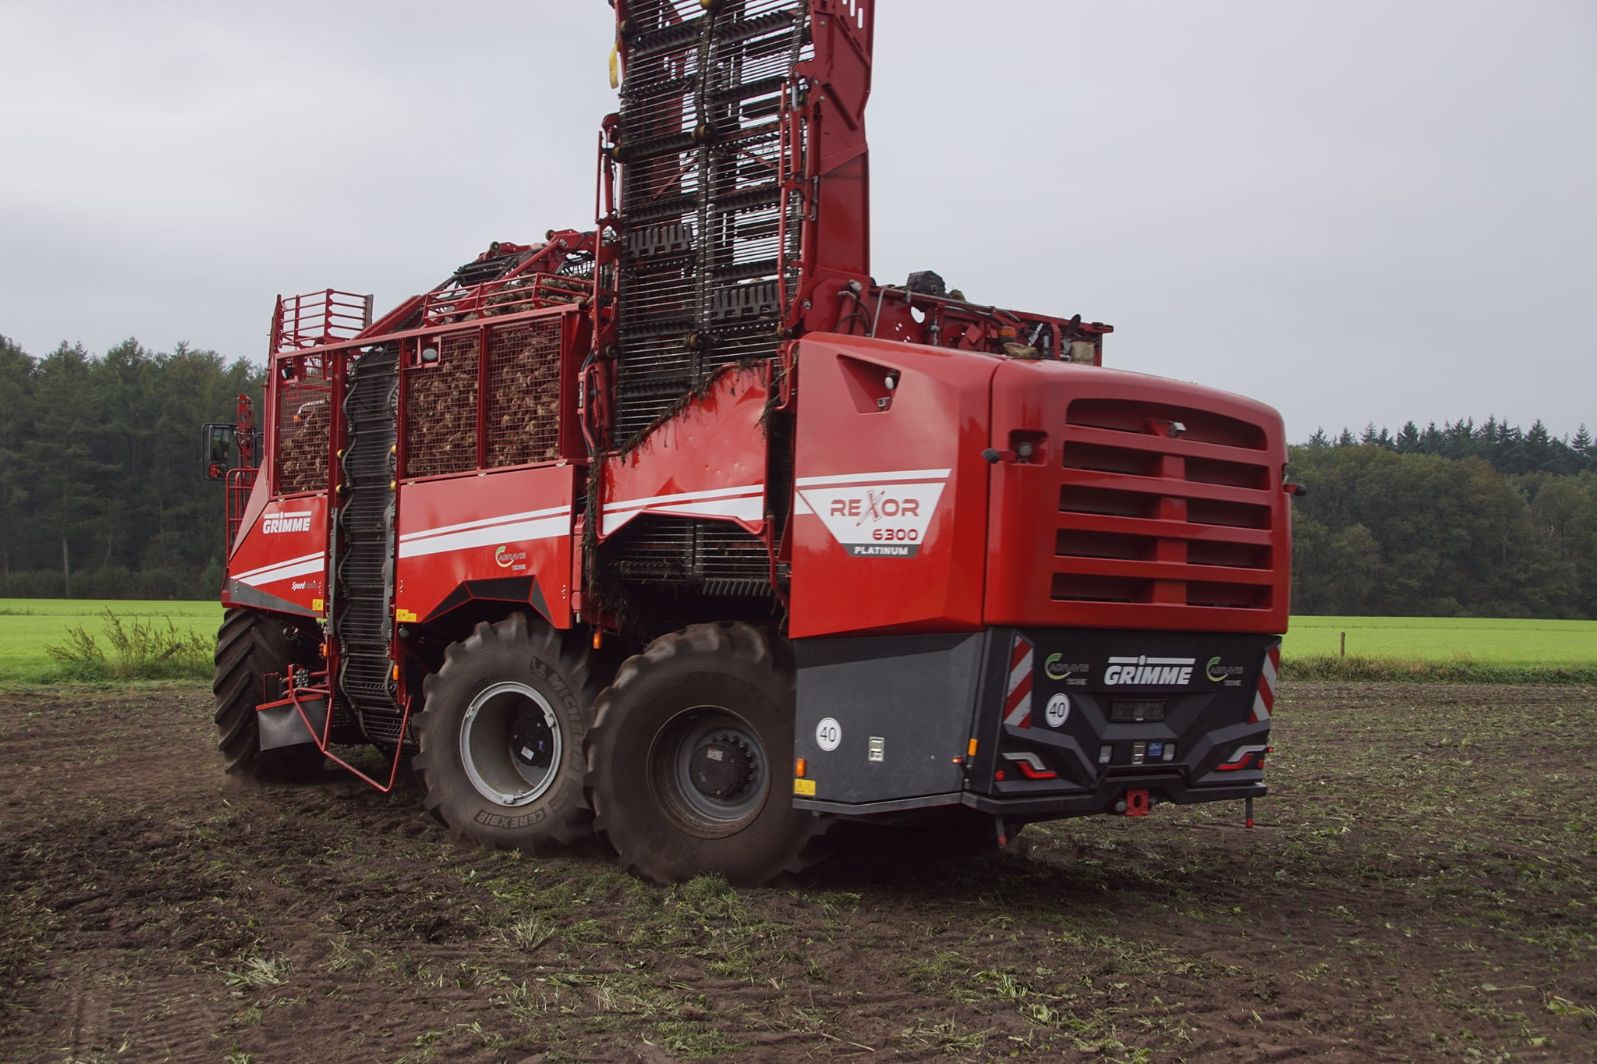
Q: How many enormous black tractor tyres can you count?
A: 3